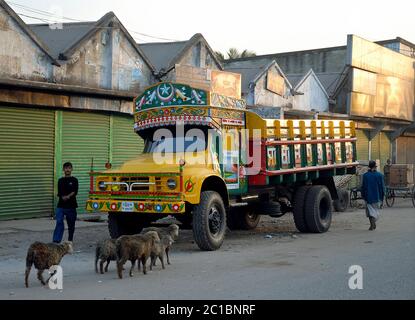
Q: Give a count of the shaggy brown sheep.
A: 5